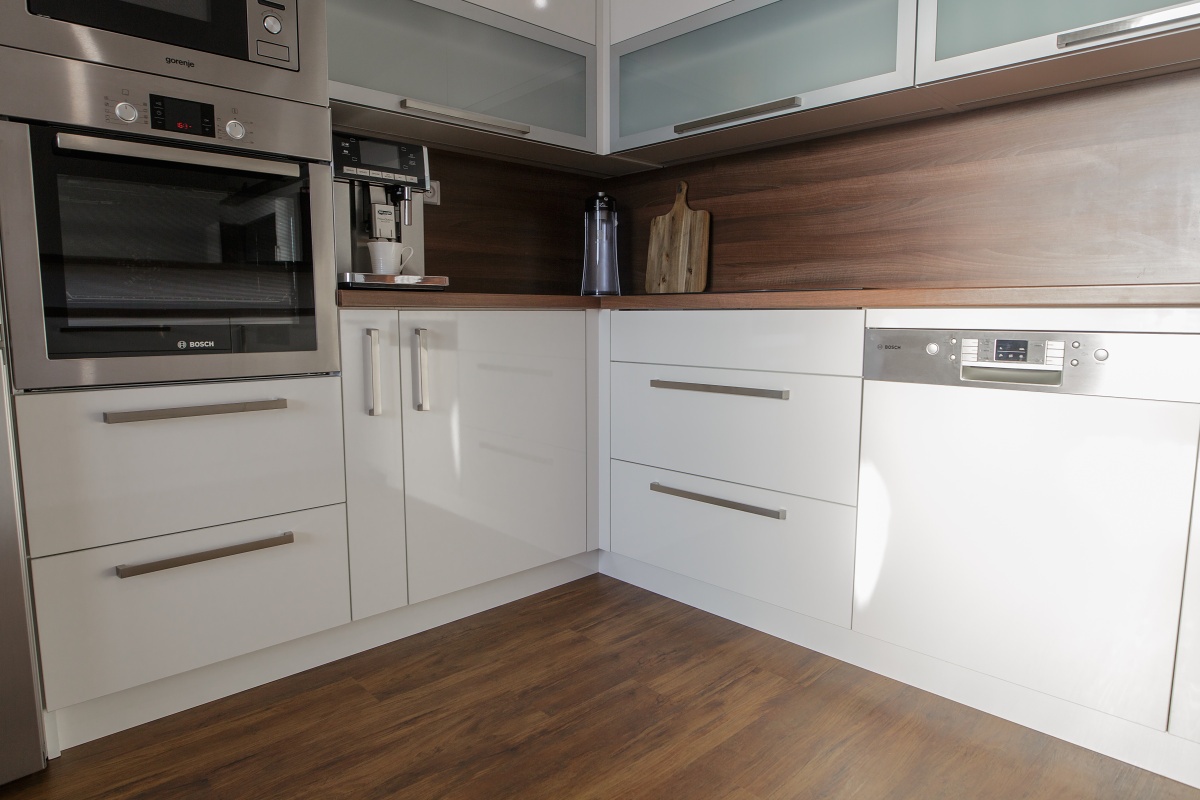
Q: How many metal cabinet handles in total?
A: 9